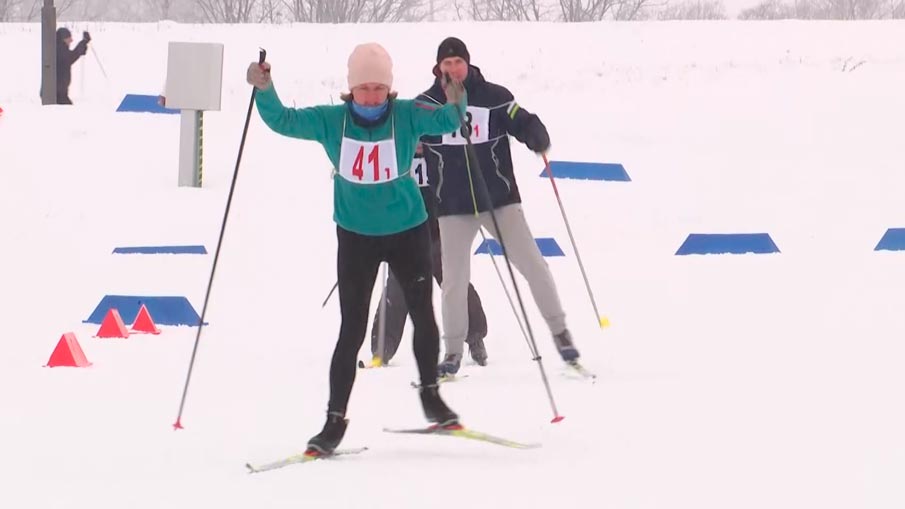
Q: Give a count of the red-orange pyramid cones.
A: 3